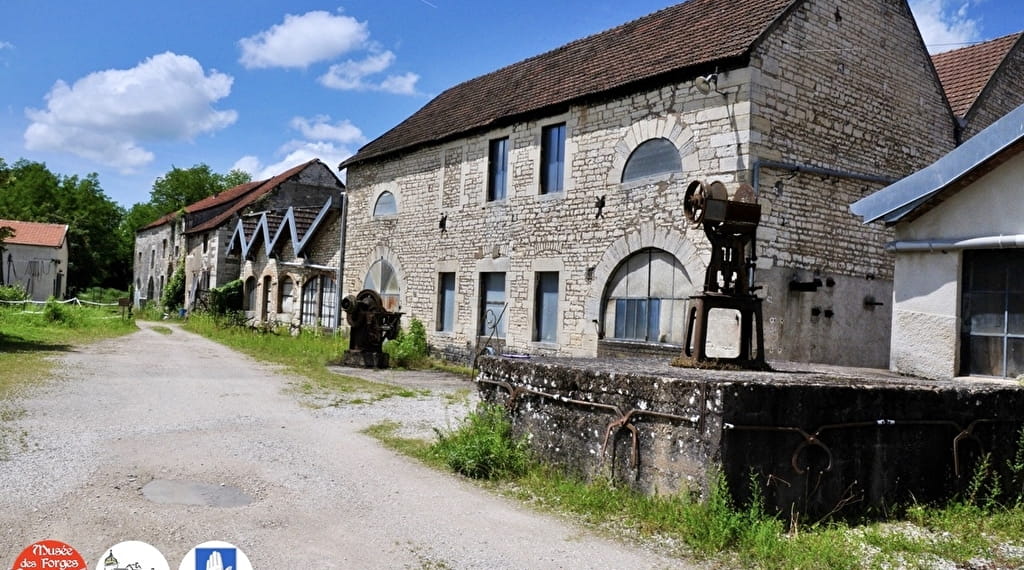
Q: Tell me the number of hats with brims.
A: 0